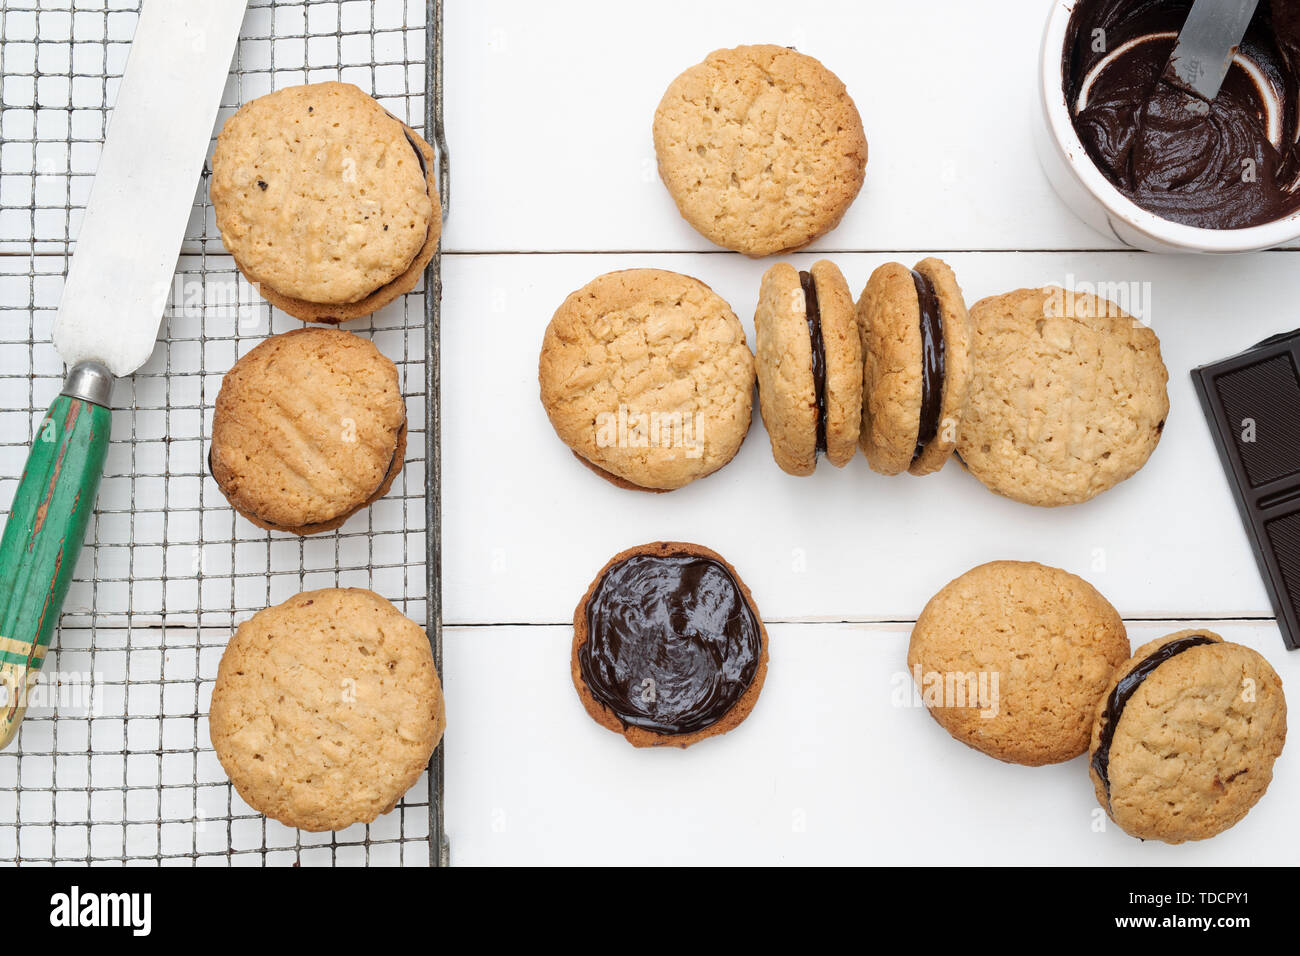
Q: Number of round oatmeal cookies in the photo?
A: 11